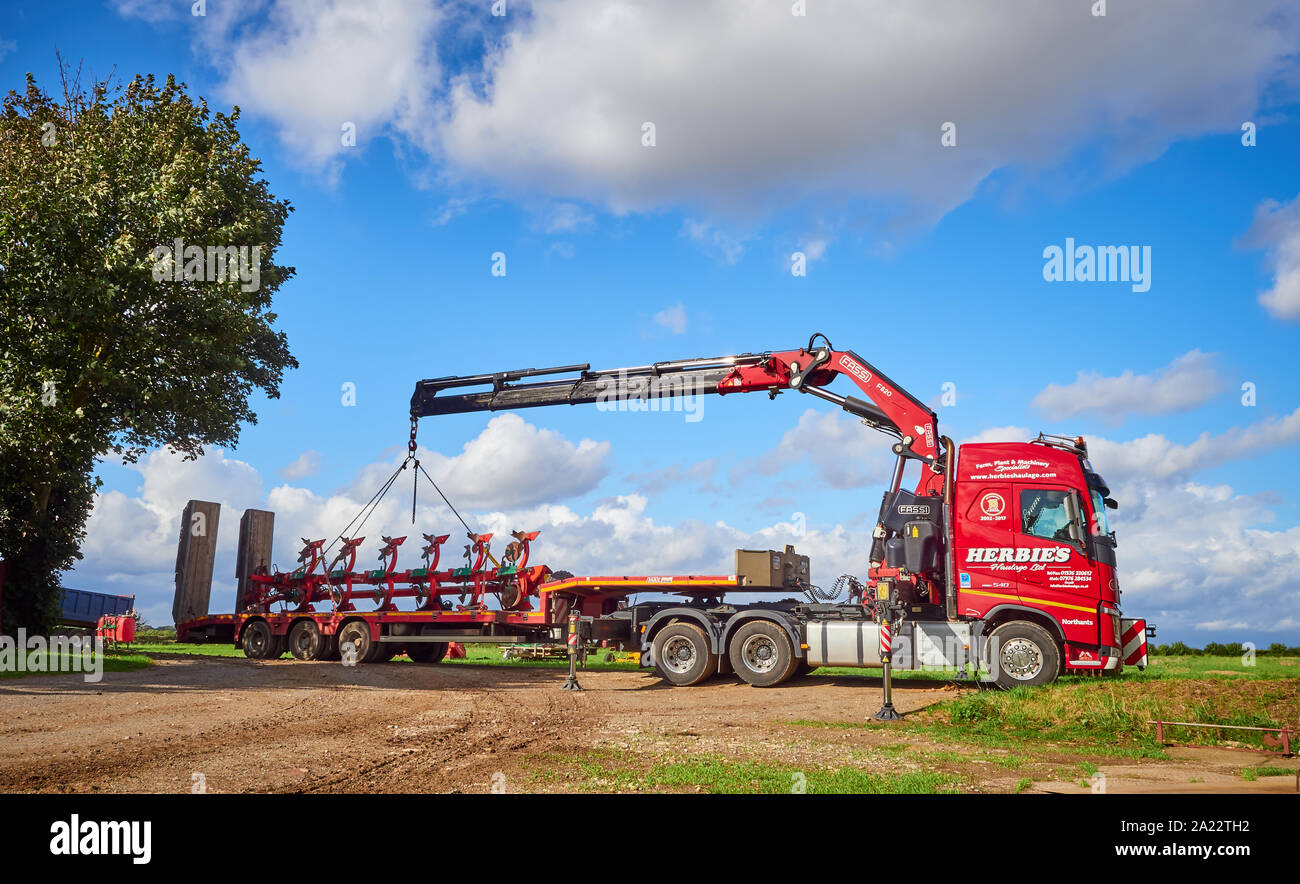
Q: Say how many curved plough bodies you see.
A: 6